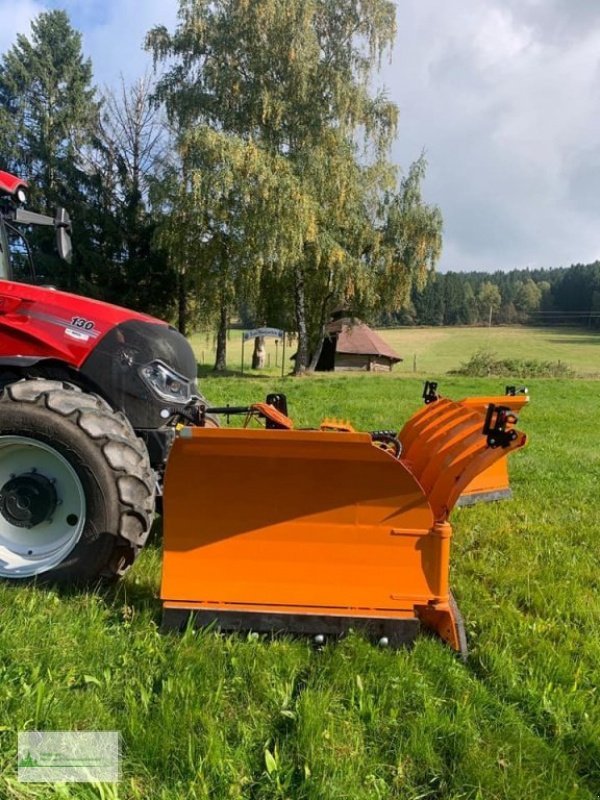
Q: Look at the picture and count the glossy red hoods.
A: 1